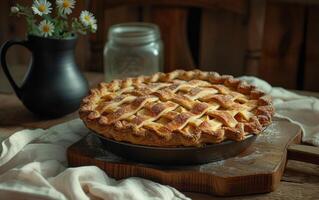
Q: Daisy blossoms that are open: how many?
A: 4